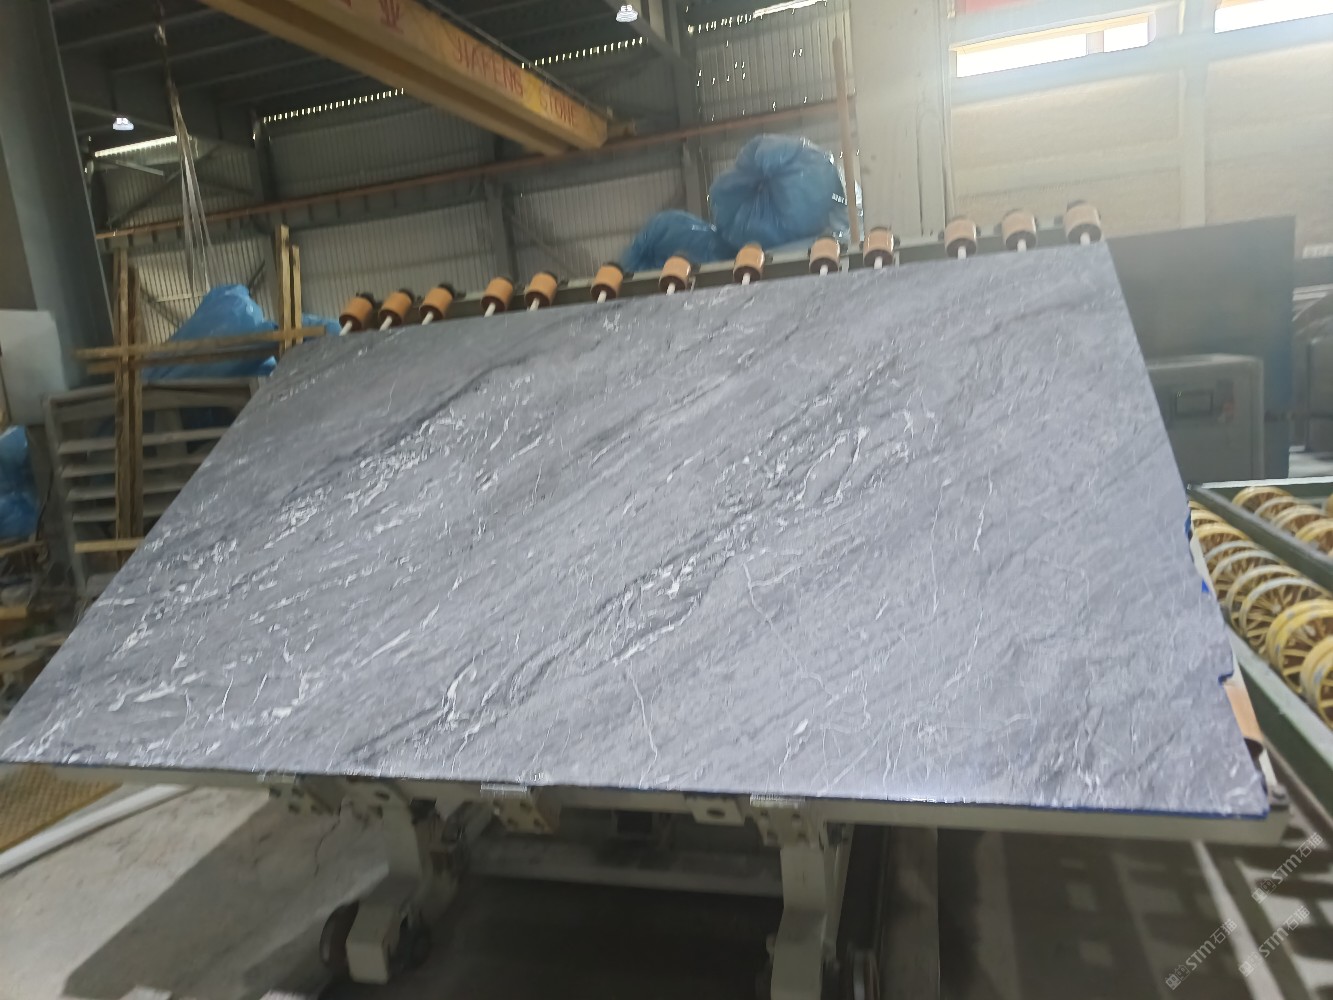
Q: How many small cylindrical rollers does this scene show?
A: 13